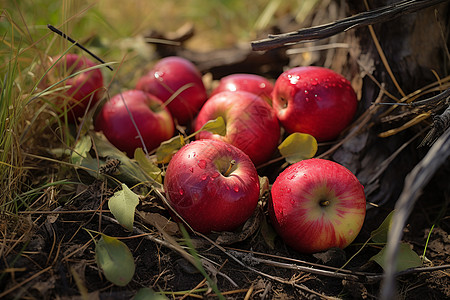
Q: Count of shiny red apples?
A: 8